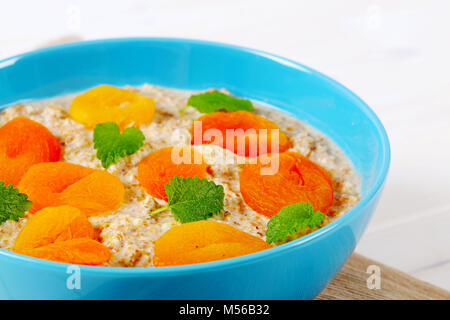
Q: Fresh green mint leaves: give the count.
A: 5